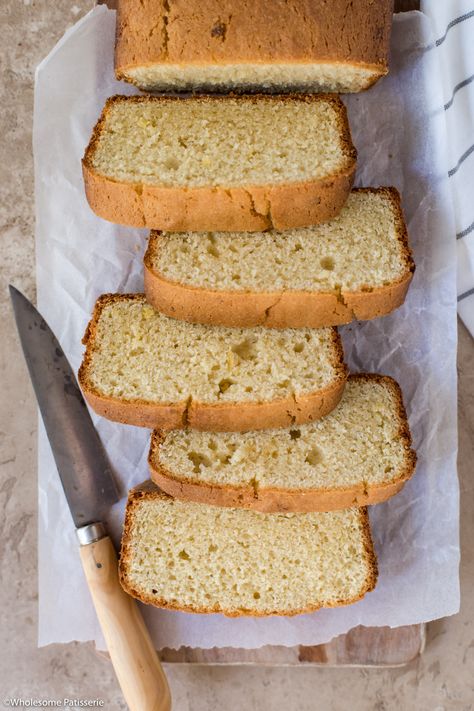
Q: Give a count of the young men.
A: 0